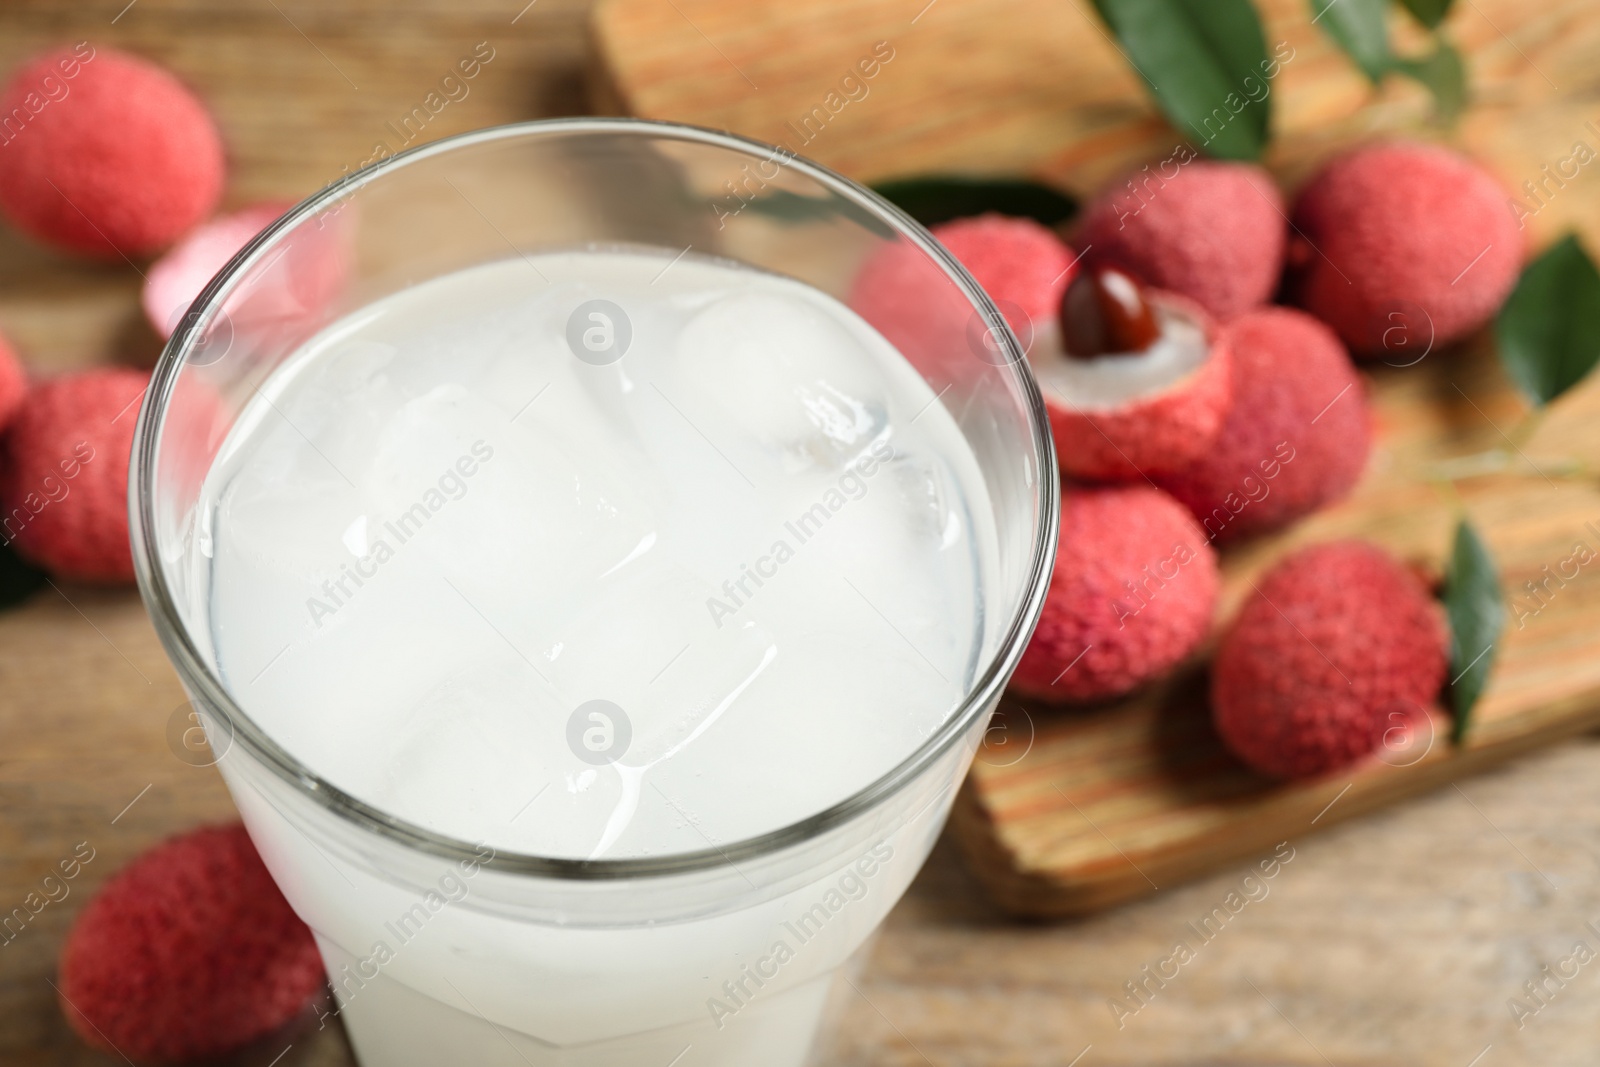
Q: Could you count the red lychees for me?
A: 11